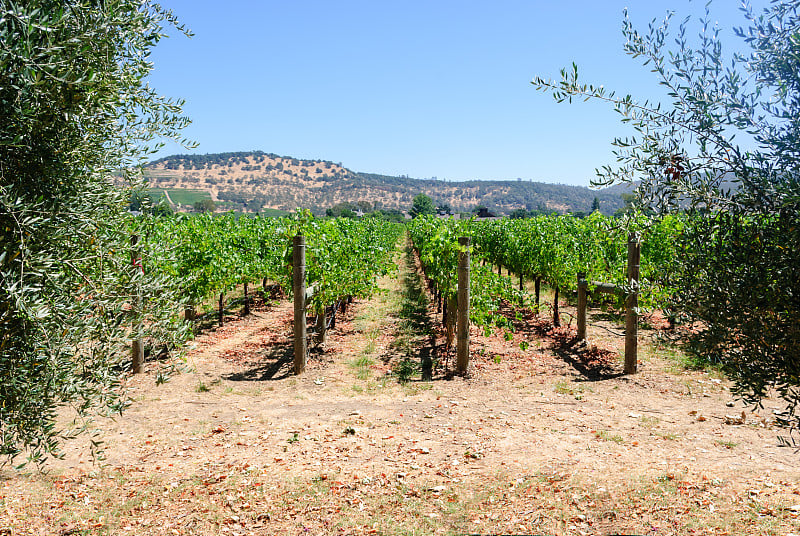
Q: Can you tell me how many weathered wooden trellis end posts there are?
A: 4